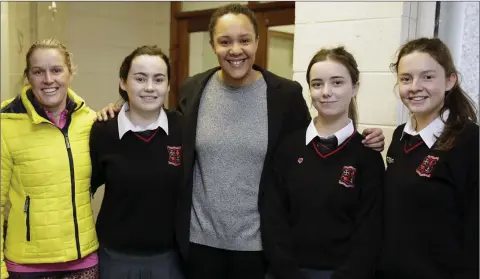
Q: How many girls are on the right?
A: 2